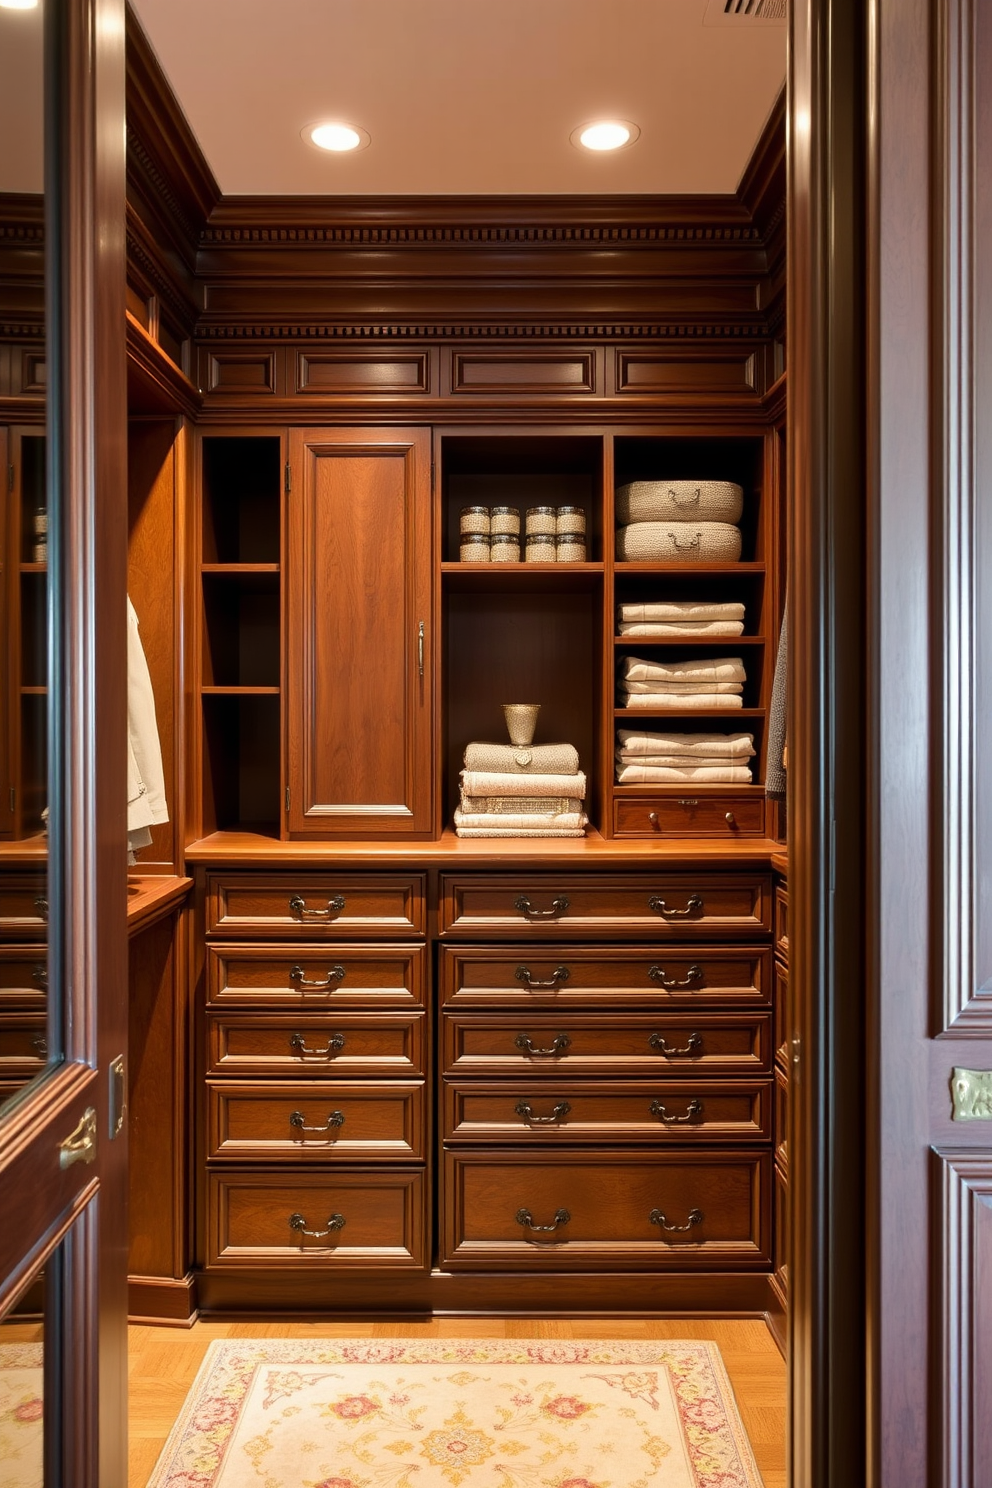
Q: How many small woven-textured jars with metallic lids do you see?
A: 8